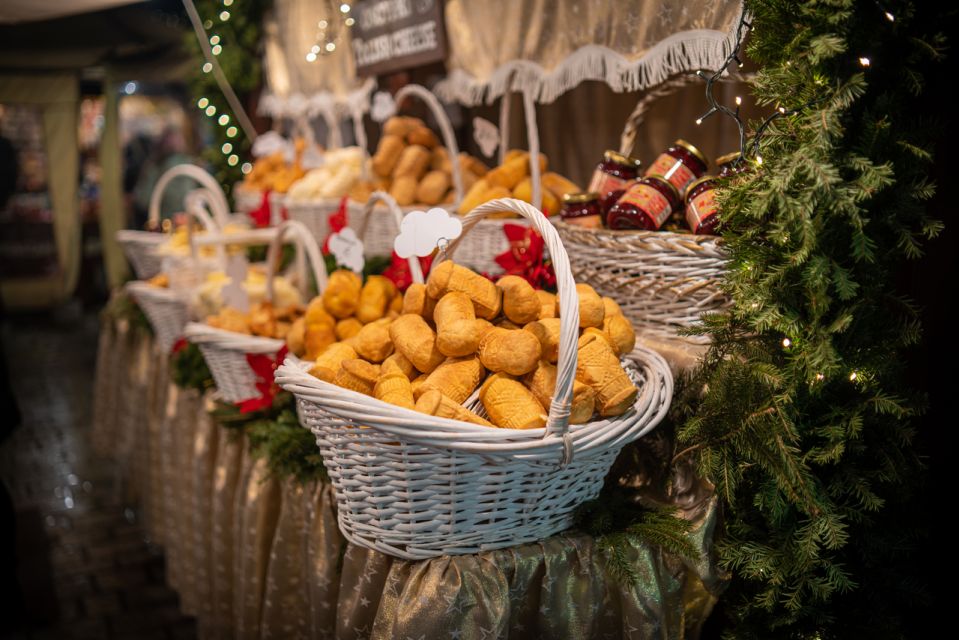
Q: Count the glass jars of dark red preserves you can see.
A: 6